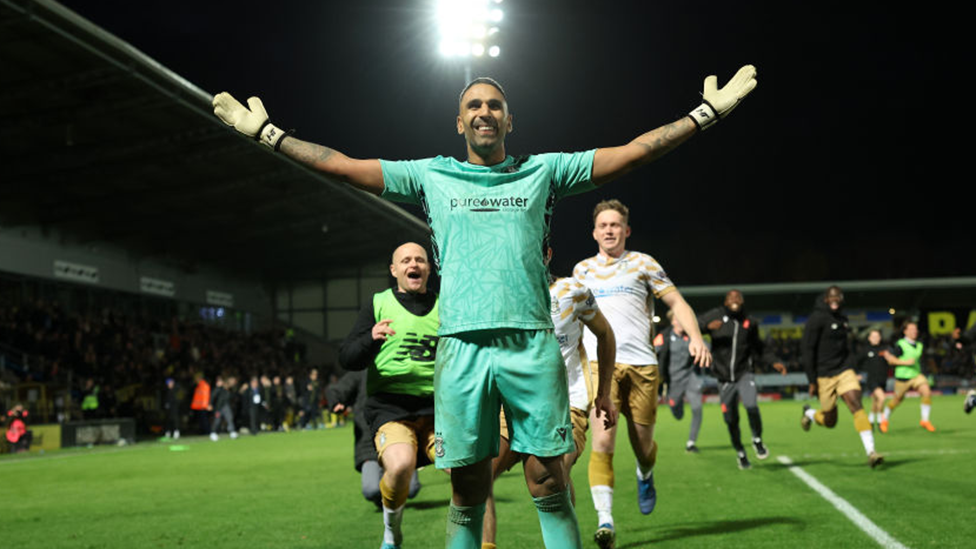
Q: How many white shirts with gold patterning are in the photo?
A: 2